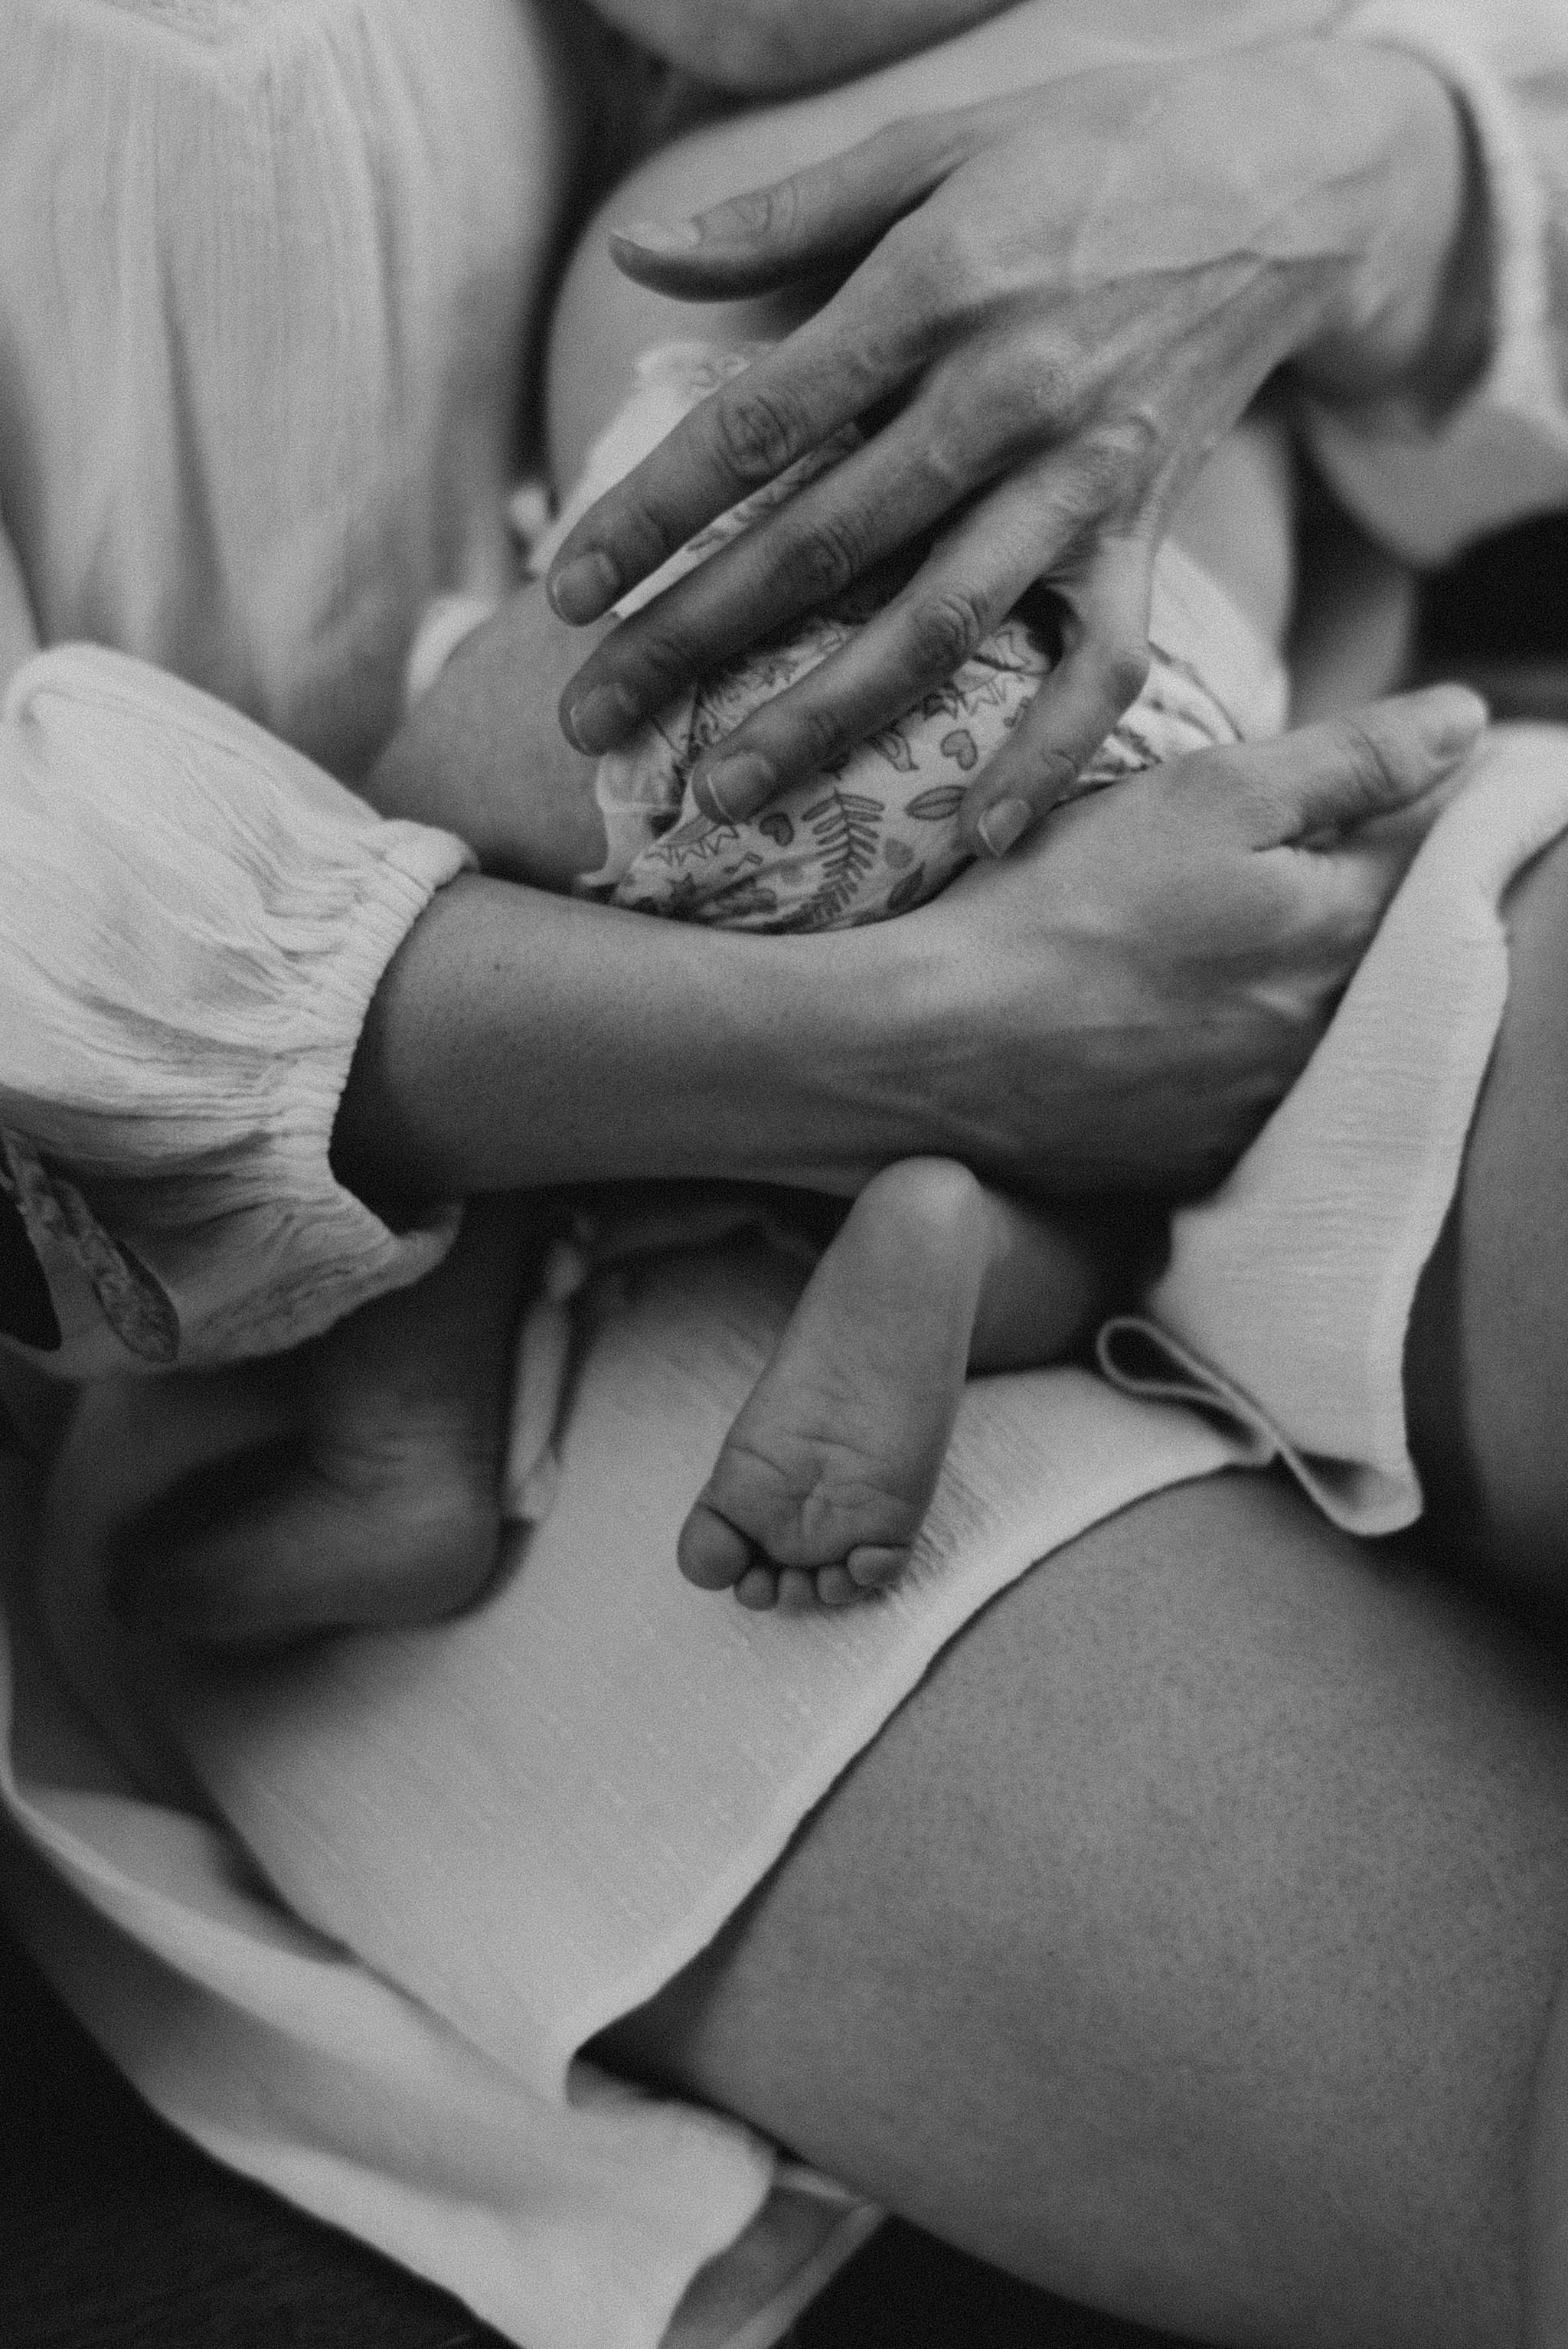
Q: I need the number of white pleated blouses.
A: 1